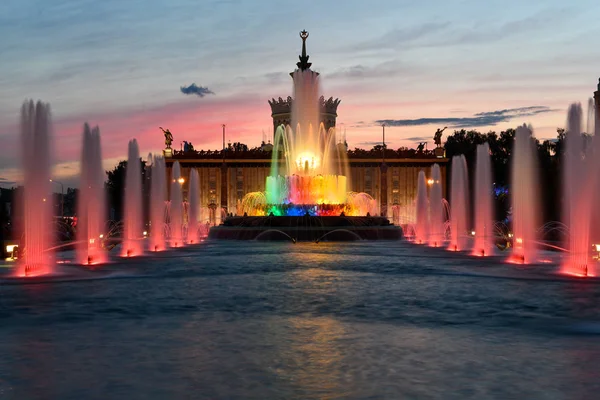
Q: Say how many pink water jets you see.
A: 12